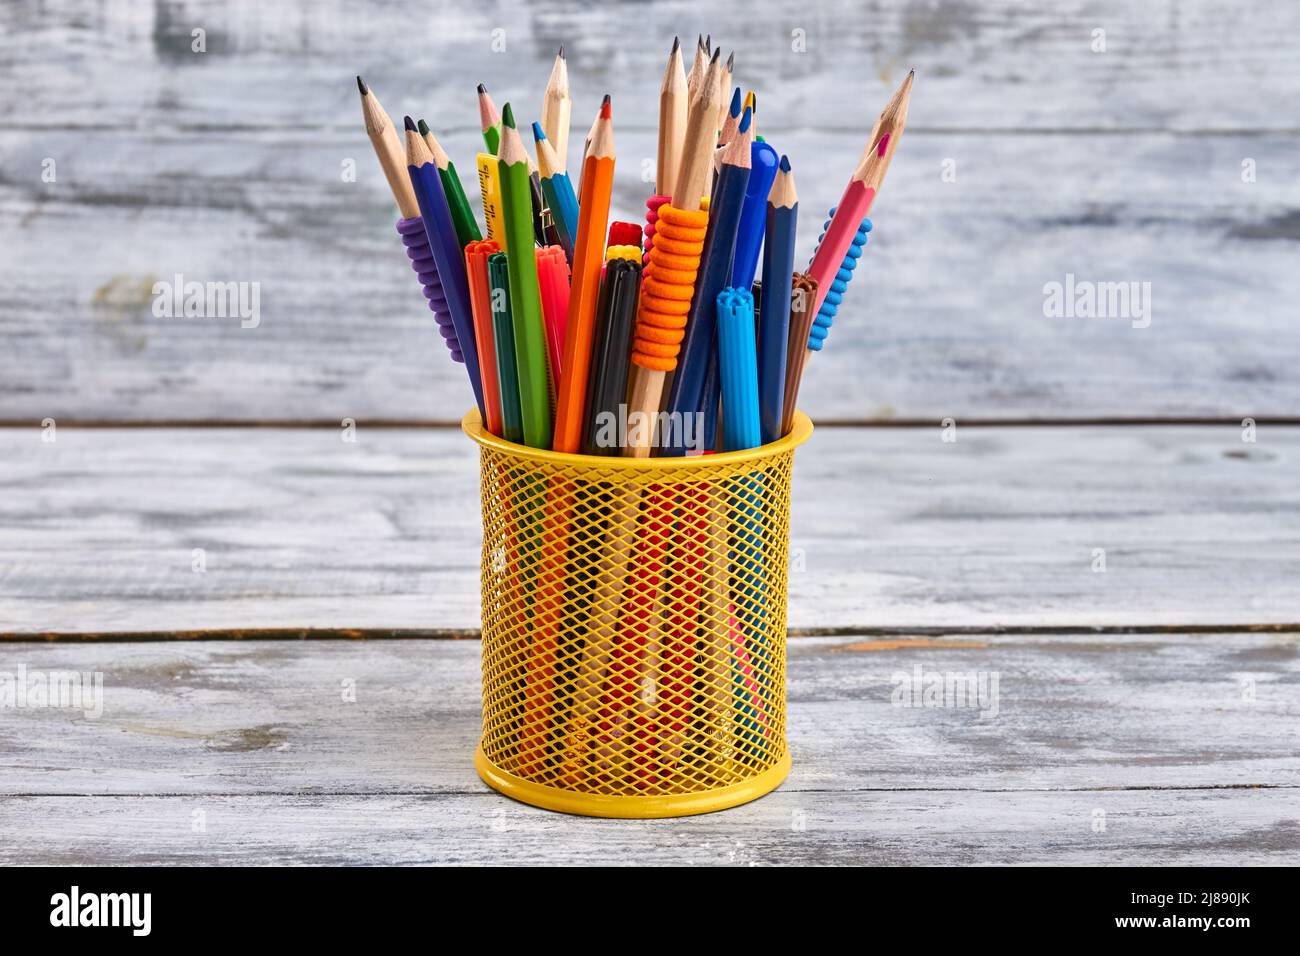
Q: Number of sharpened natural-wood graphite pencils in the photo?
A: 8